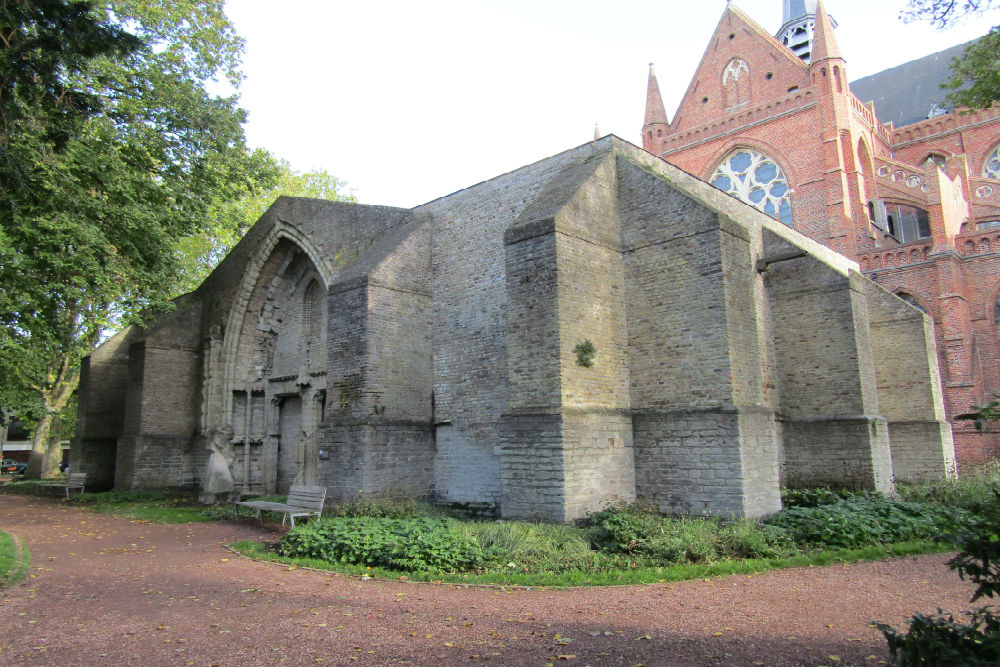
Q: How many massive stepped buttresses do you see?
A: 7